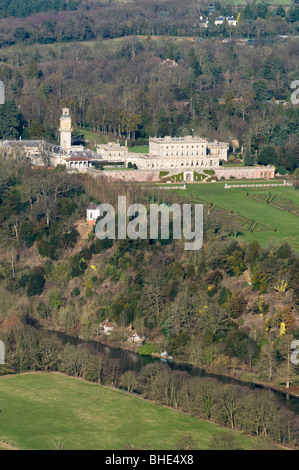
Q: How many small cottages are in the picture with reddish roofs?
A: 2